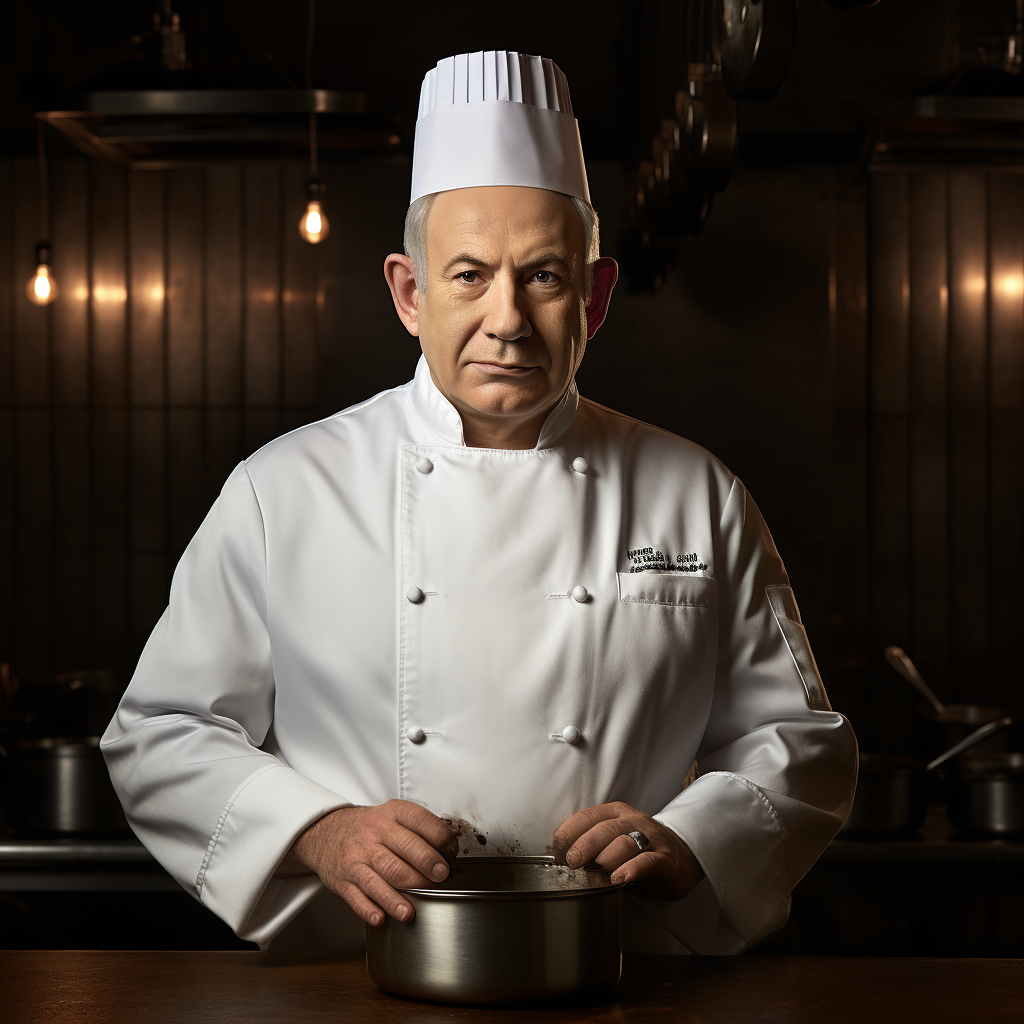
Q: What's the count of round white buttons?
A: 6